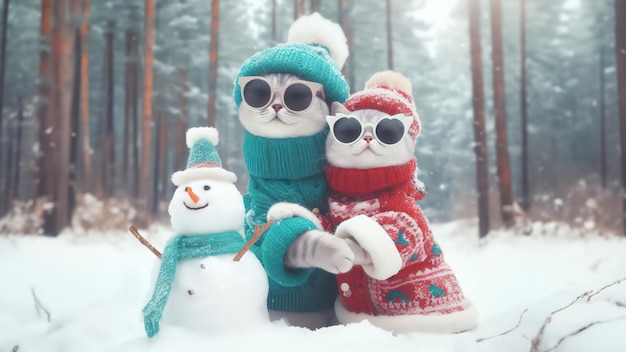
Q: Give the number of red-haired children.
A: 0